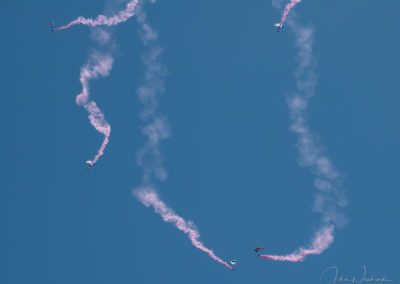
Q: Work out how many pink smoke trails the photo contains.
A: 5